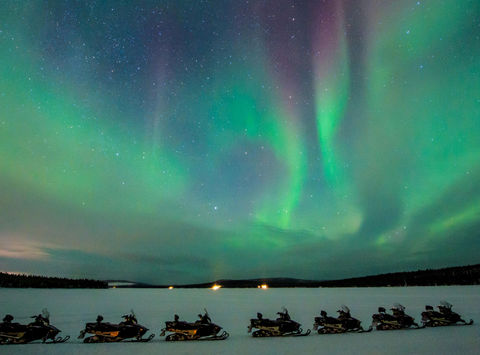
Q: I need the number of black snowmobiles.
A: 7